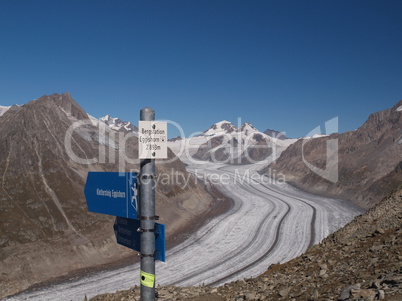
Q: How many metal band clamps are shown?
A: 4